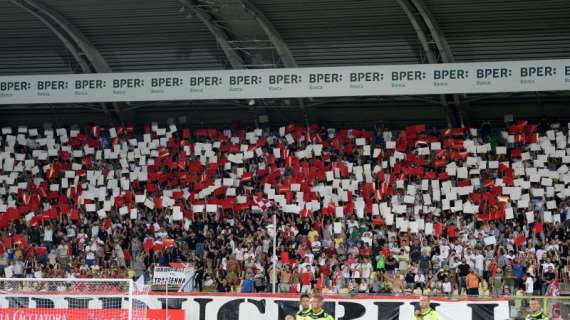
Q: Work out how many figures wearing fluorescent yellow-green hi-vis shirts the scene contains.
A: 4